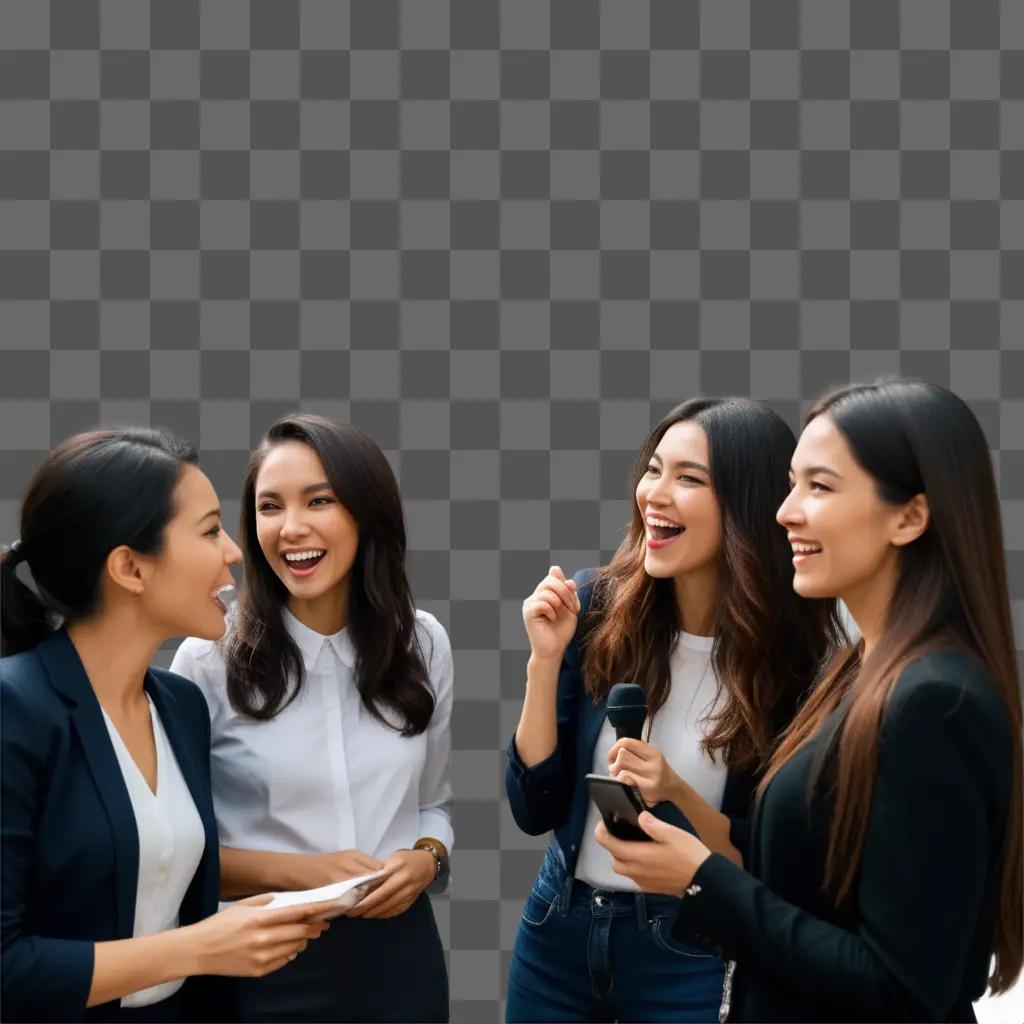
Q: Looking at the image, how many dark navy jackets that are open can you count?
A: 2